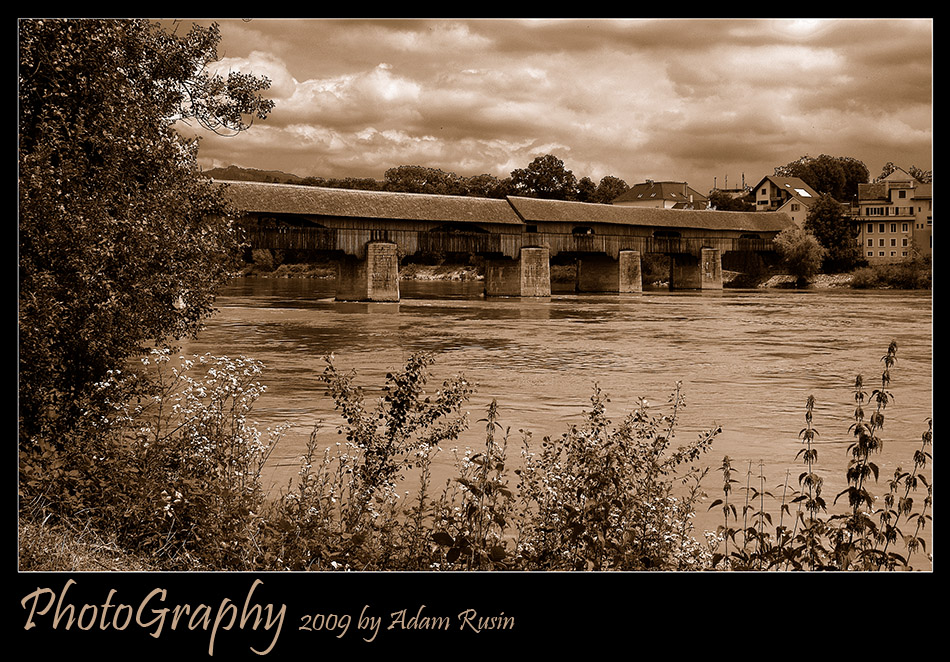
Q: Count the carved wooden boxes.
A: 0